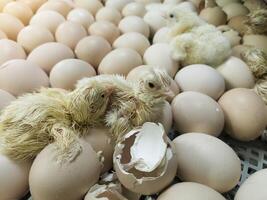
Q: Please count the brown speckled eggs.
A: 0